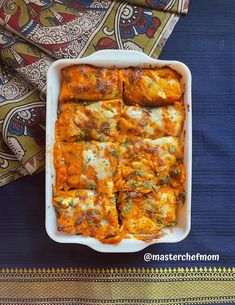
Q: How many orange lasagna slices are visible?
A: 8